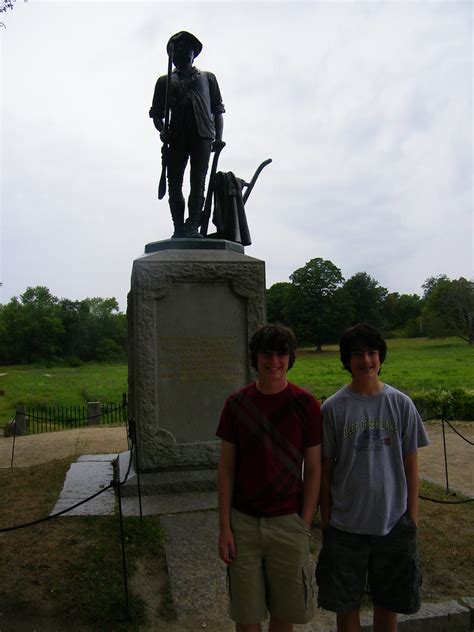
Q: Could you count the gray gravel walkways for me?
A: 1